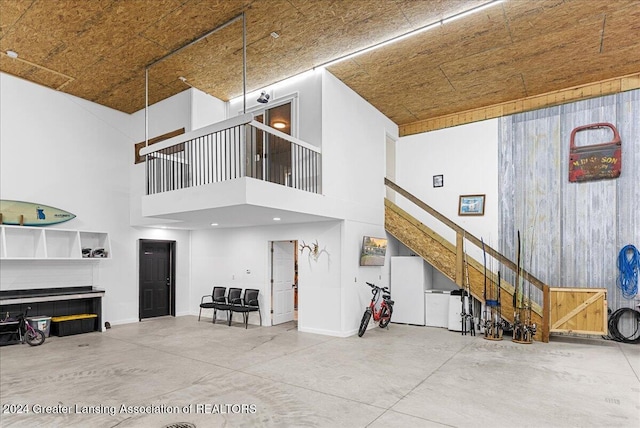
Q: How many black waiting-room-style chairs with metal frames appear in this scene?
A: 3